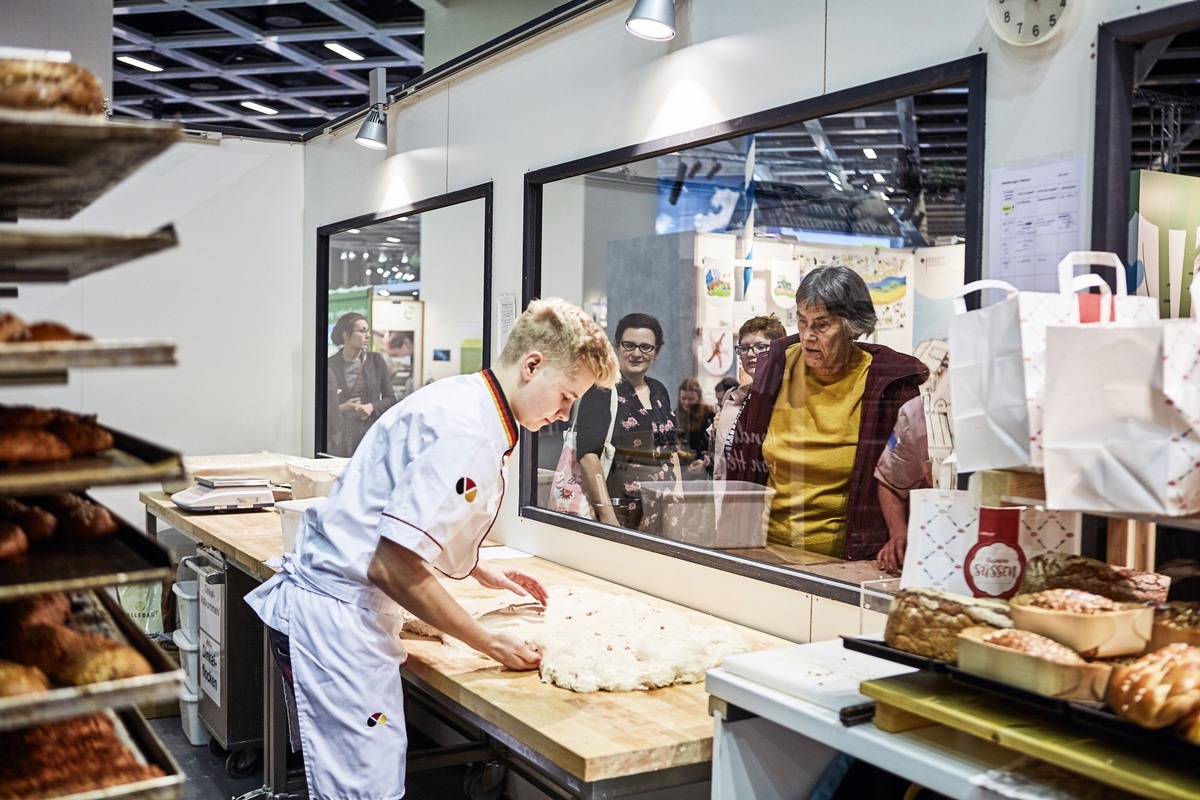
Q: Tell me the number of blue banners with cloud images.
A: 1